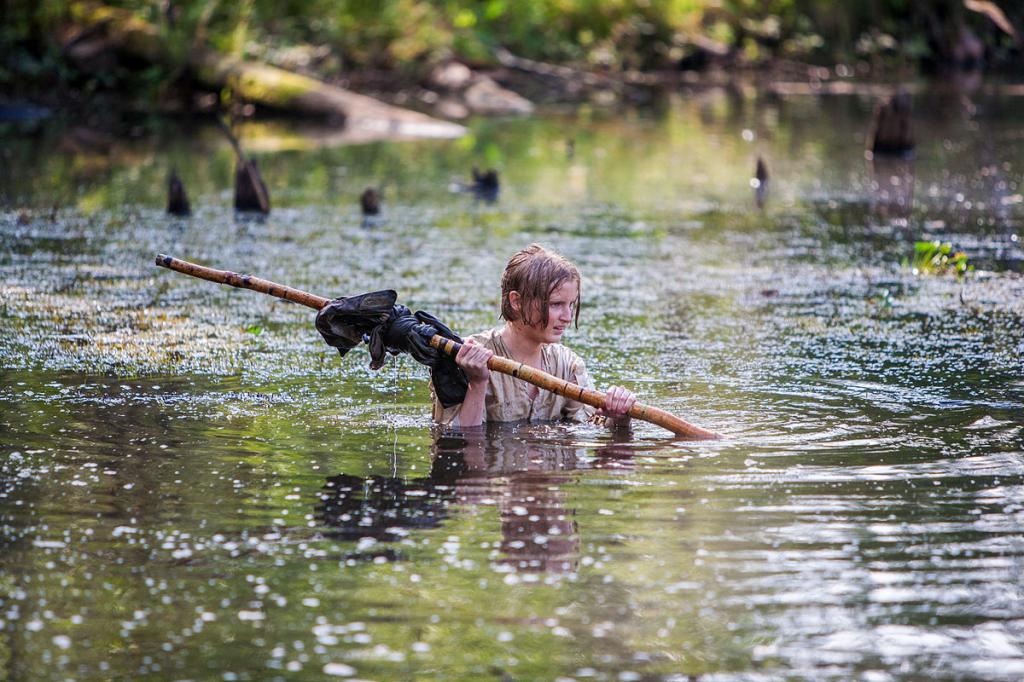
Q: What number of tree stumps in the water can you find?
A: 6